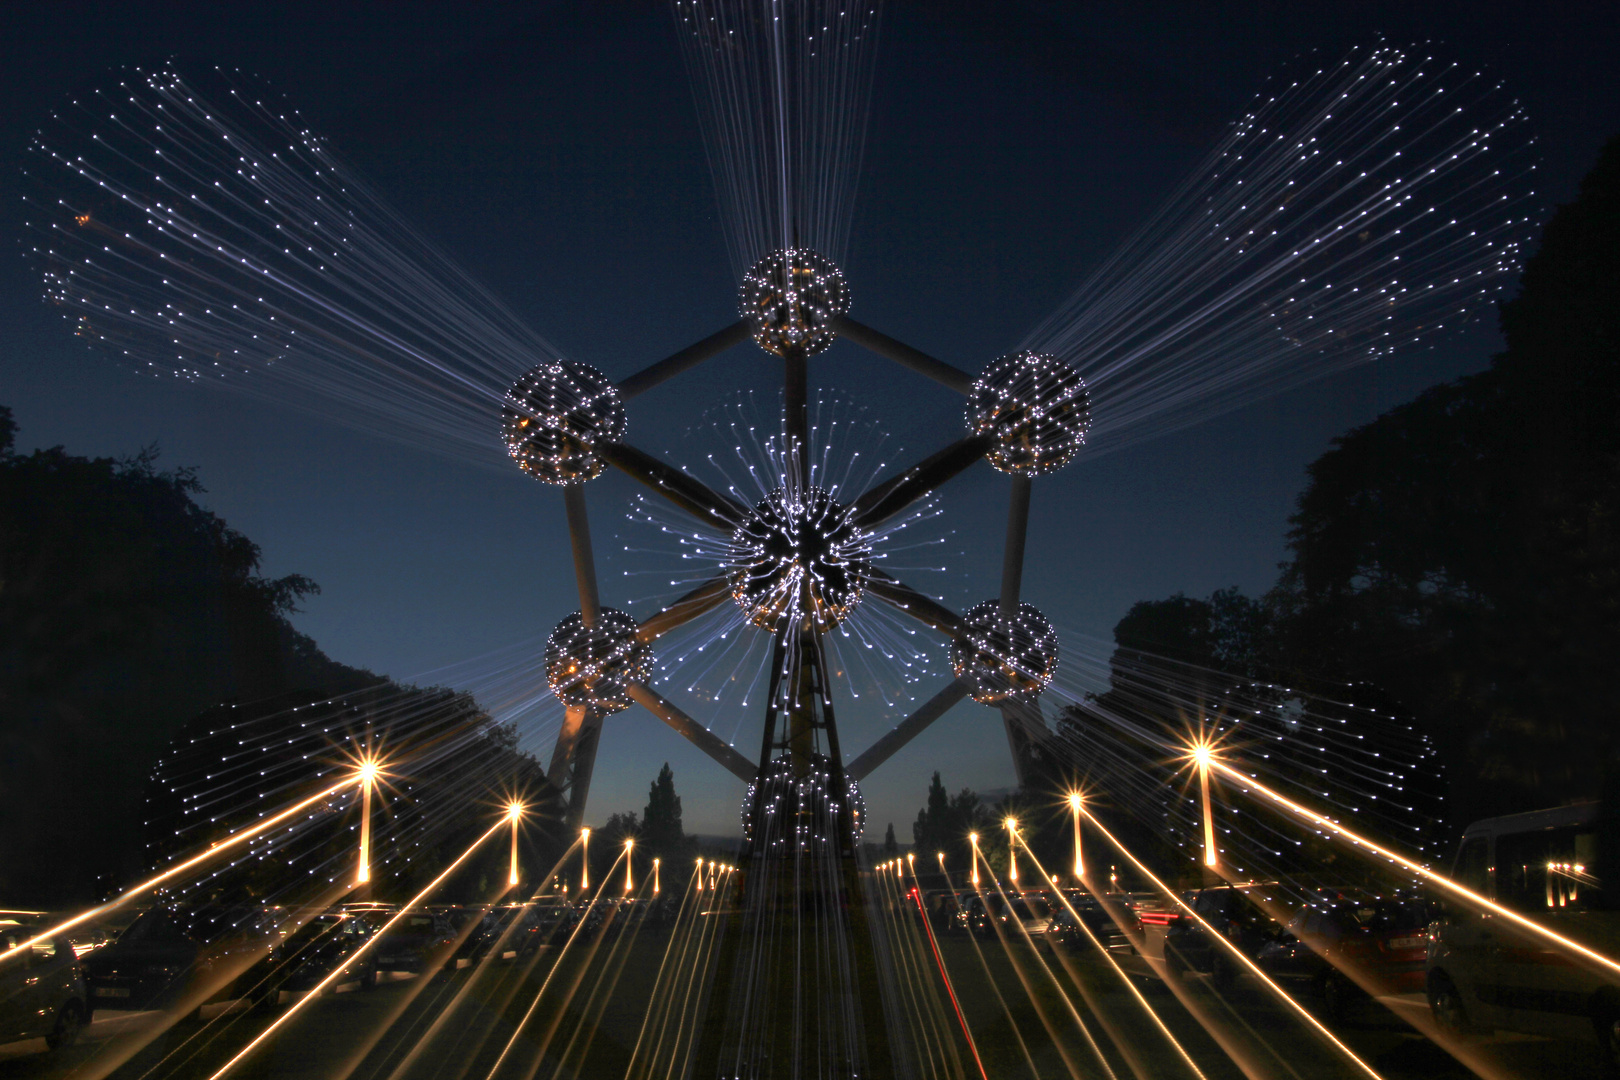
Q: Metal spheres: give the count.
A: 7